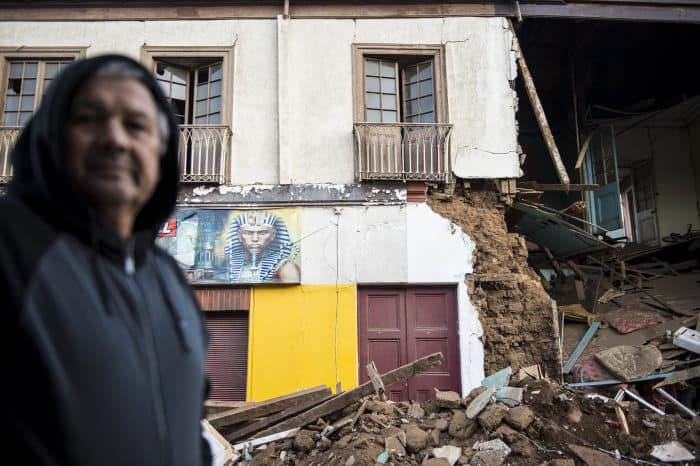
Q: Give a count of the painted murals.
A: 1